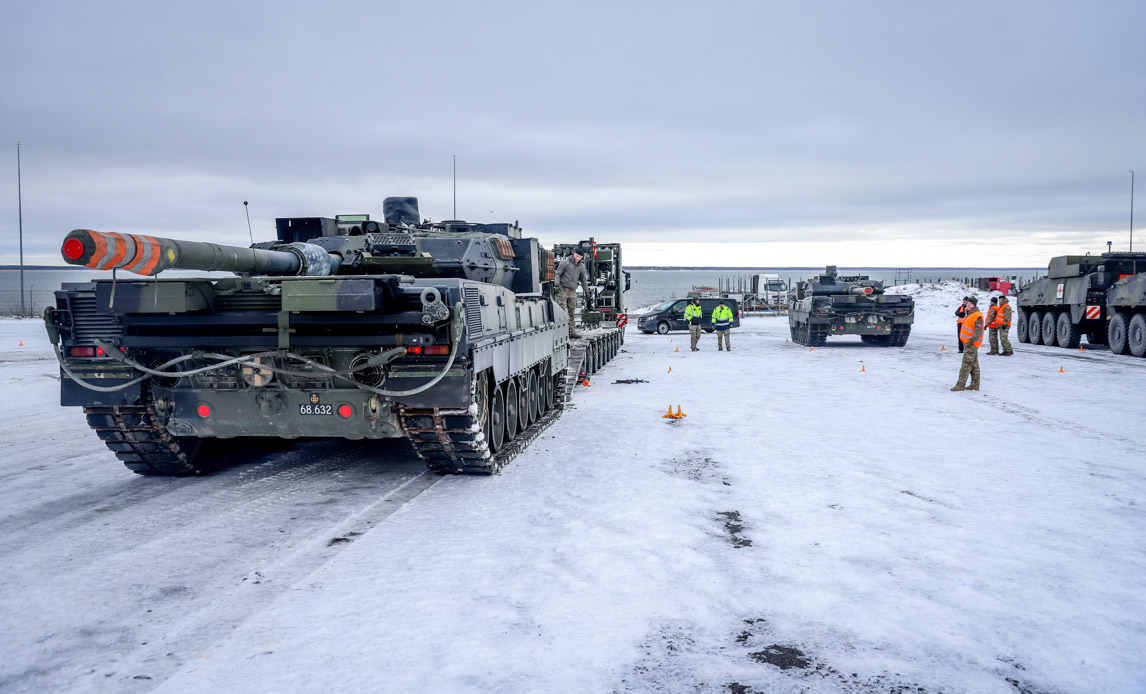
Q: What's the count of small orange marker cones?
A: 12